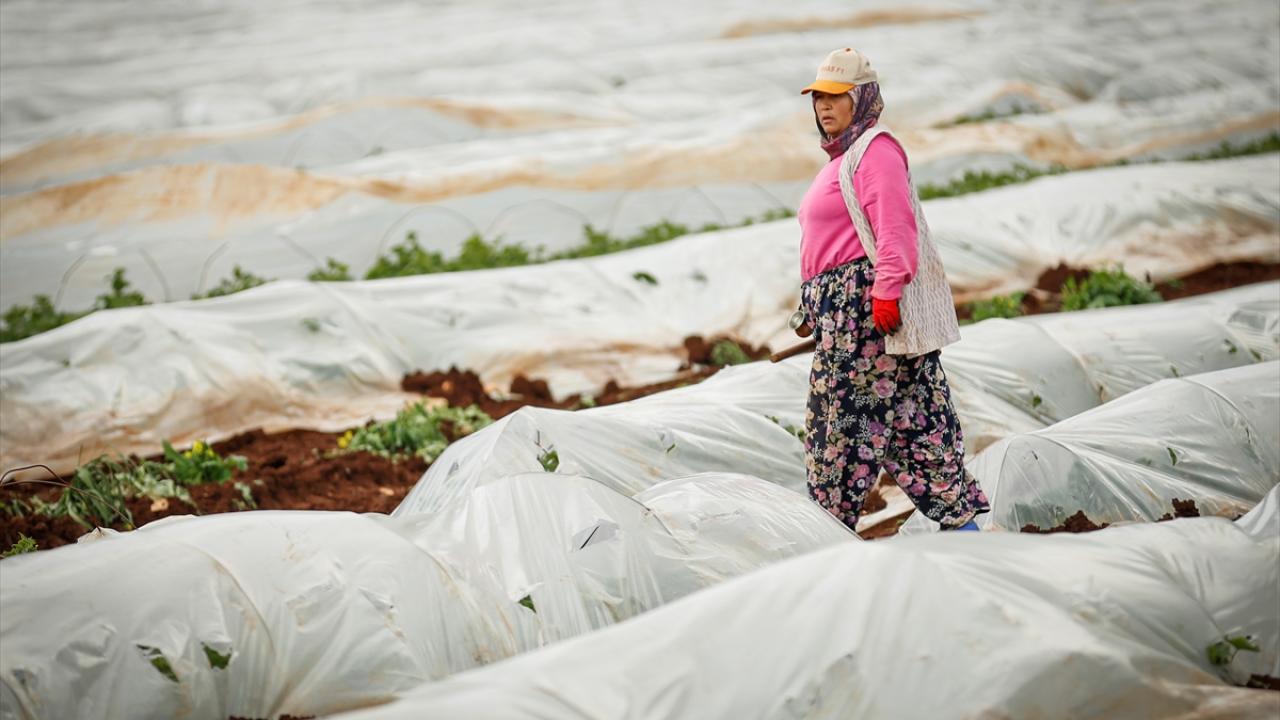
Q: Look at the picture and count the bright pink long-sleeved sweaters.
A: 1